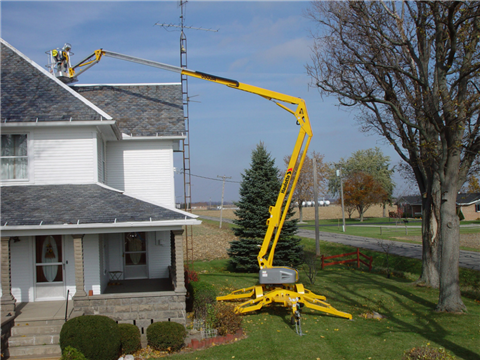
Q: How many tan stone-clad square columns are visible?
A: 3